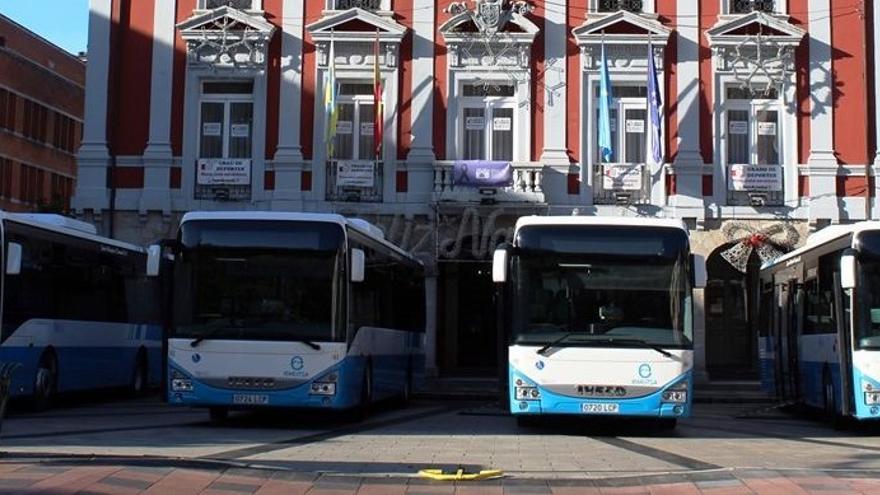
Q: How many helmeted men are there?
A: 0